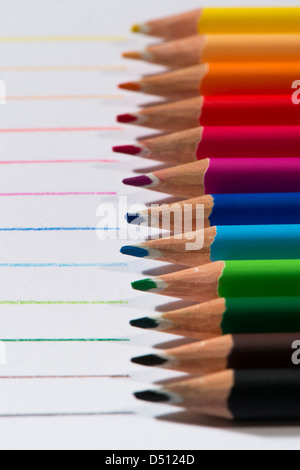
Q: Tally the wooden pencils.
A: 12